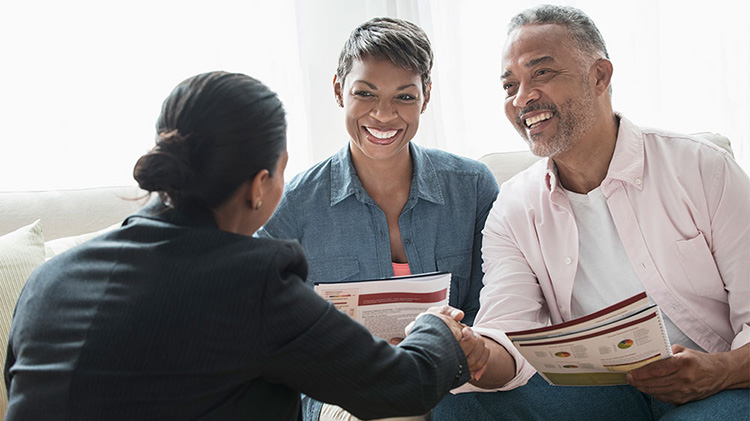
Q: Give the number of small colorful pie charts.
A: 3